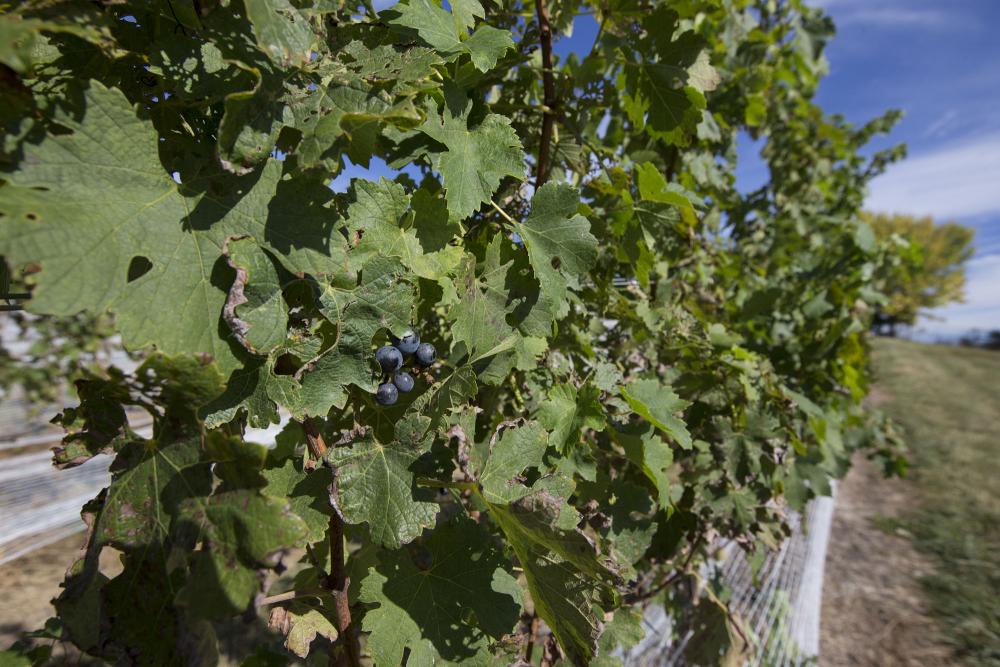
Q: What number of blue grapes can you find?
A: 5